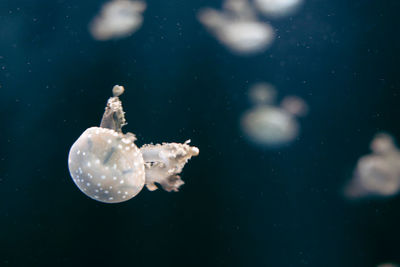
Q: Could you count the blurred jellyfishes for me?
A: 5